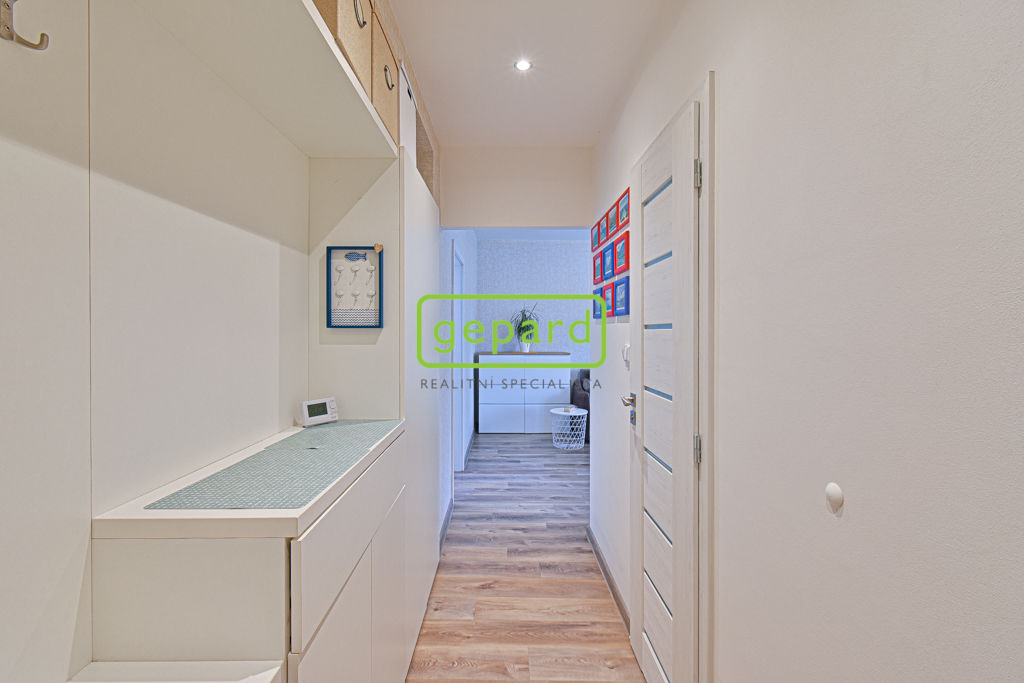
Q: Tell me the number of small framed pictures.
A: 10